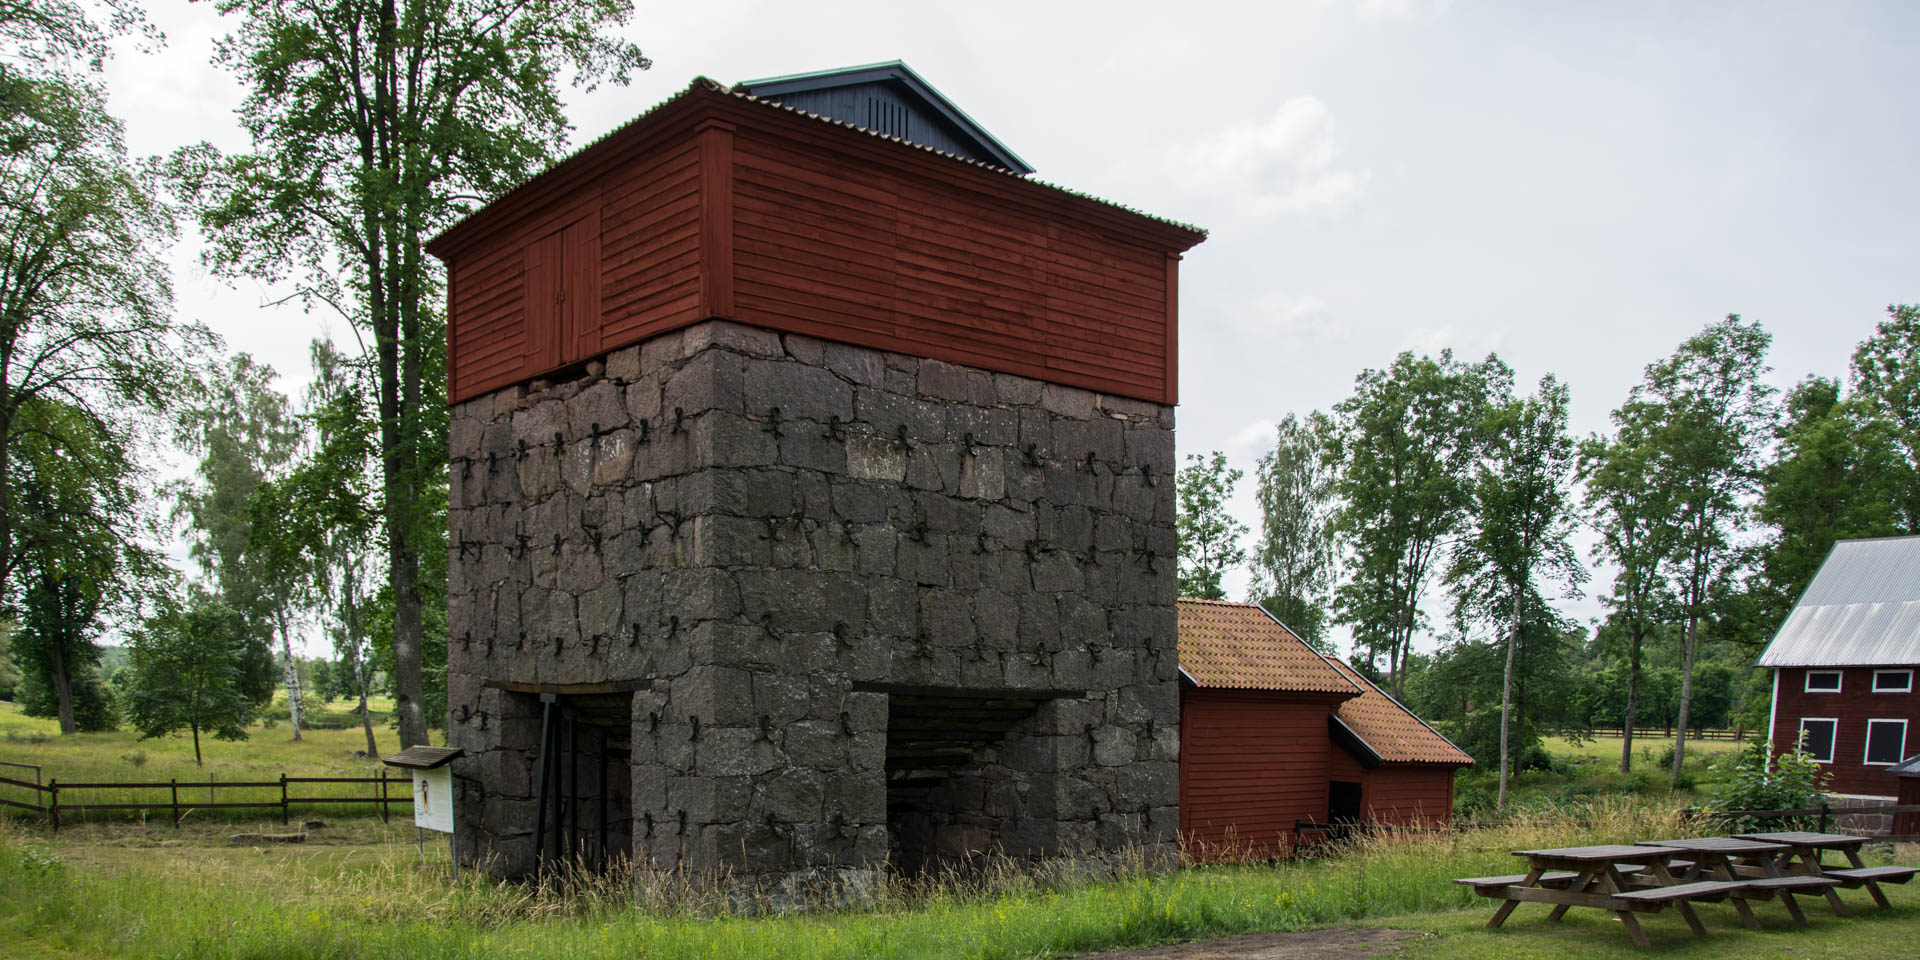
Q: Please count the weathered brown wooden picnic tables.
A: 3